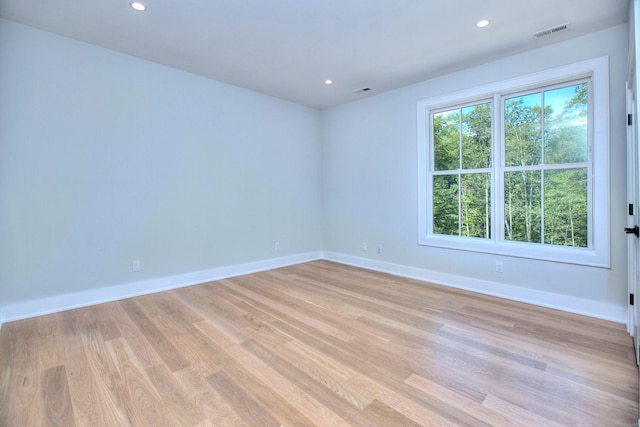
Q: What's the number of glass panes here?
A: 8